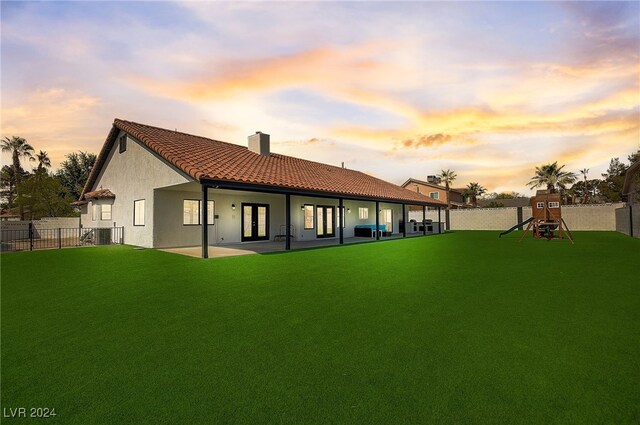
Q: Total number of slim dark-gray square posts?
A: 7